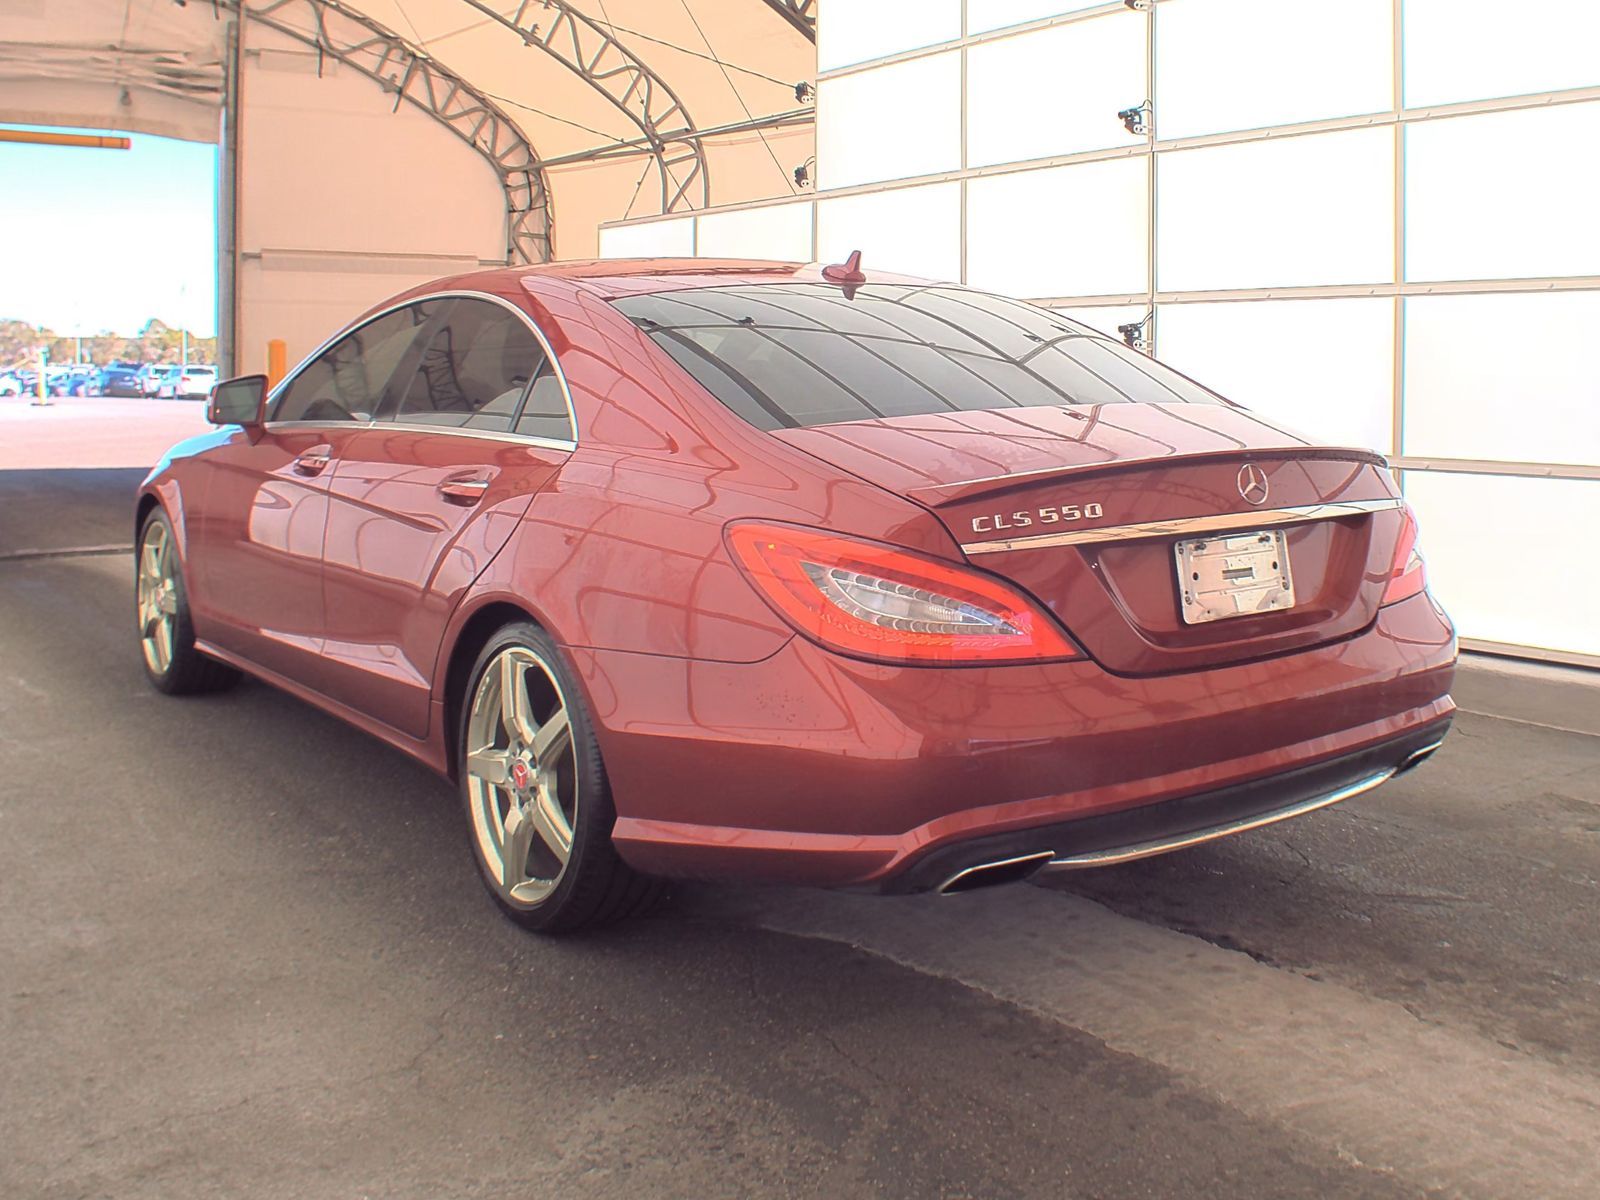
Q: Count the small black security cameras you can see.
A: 5